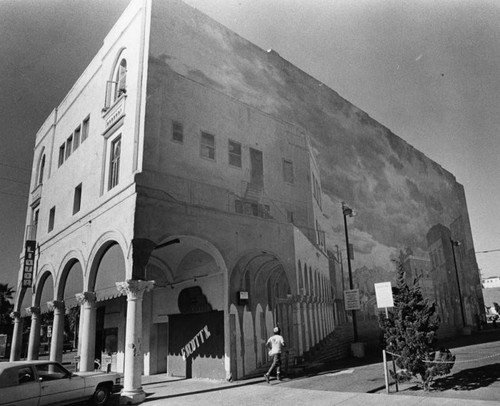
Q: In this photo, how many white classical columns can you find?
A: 5